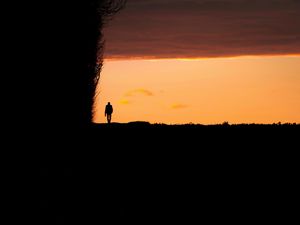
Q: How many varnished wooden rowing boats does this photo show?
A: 0